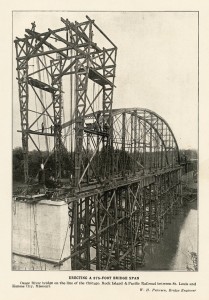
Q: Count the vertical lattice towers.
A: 4